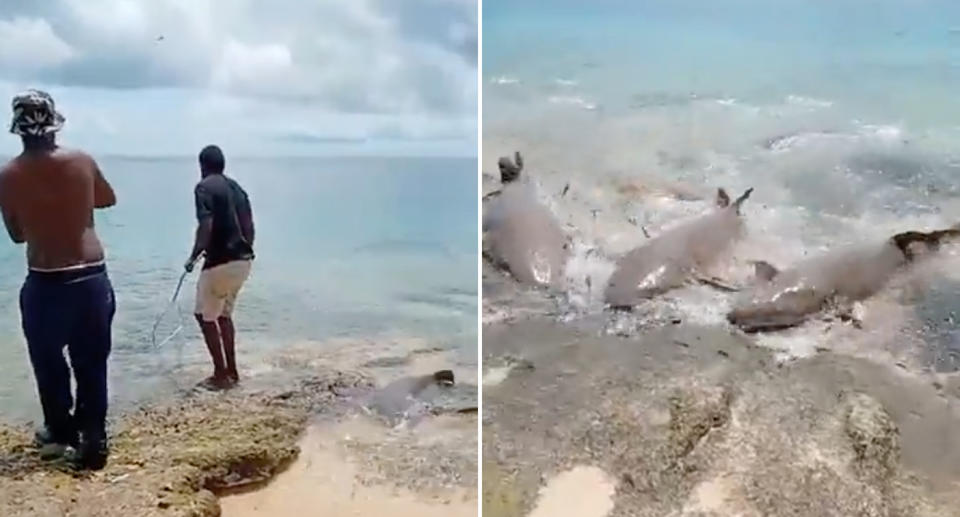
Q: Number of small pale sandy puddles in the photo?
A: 2